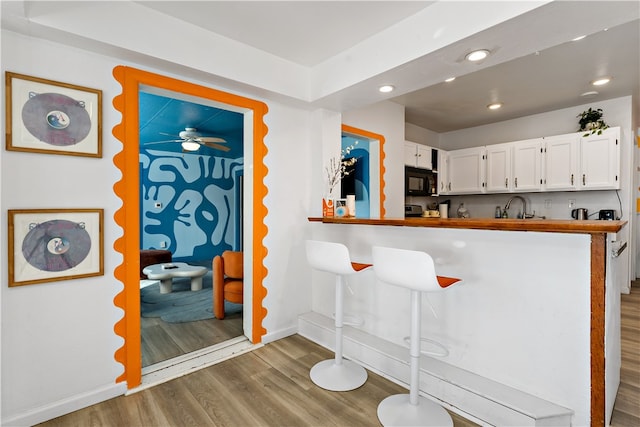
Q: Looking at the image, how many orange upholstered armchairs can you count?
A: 1